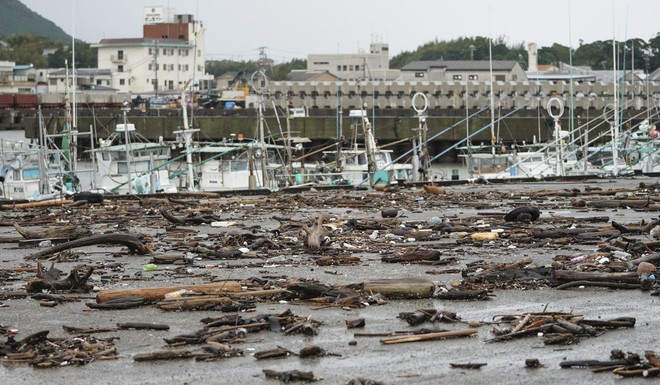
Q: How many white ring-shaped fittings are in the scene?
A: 4